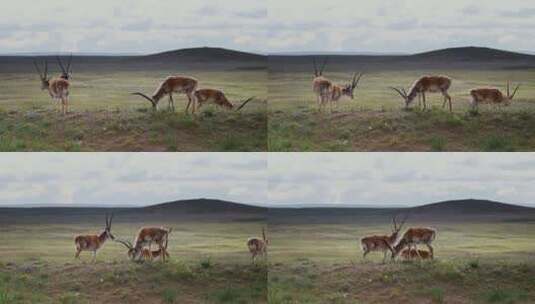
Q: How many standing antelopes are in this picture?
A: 13